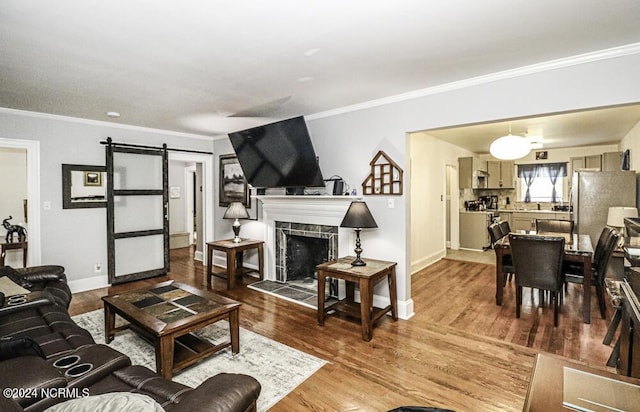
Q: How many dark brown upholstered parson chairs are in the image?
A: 6